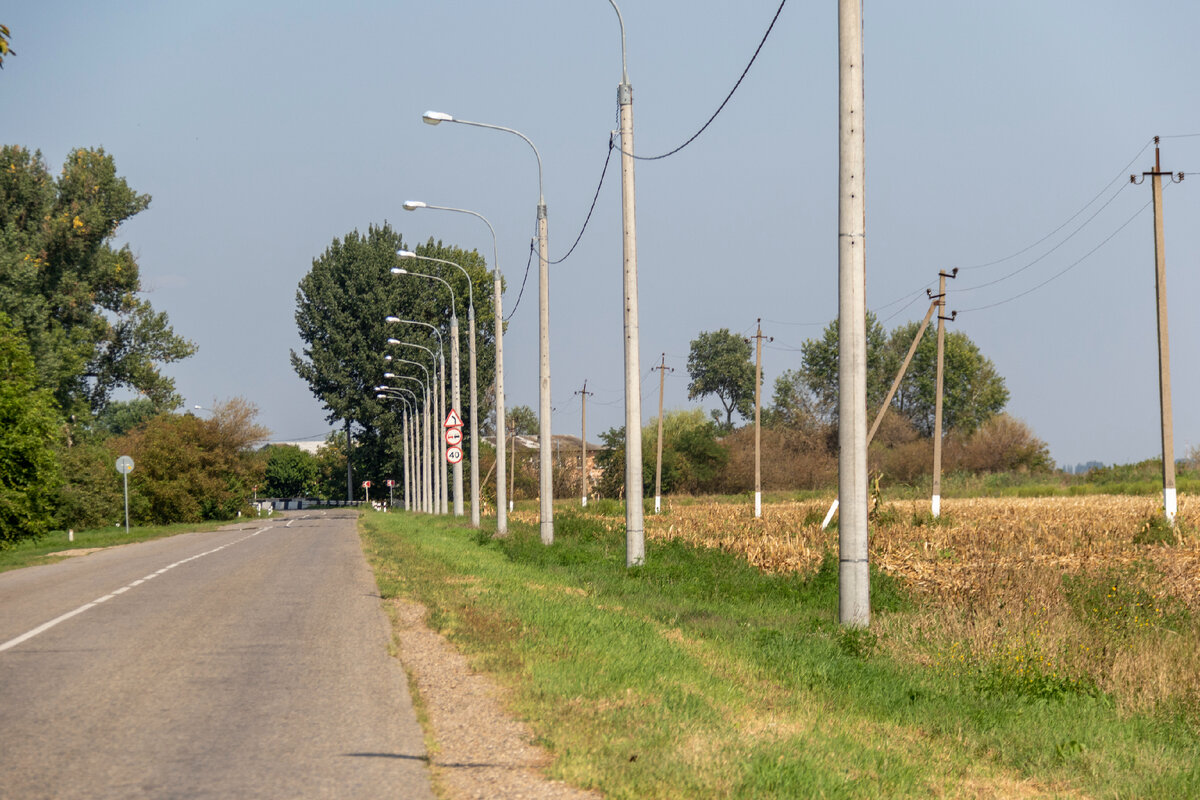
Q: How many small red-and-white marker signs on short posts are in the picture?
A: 2